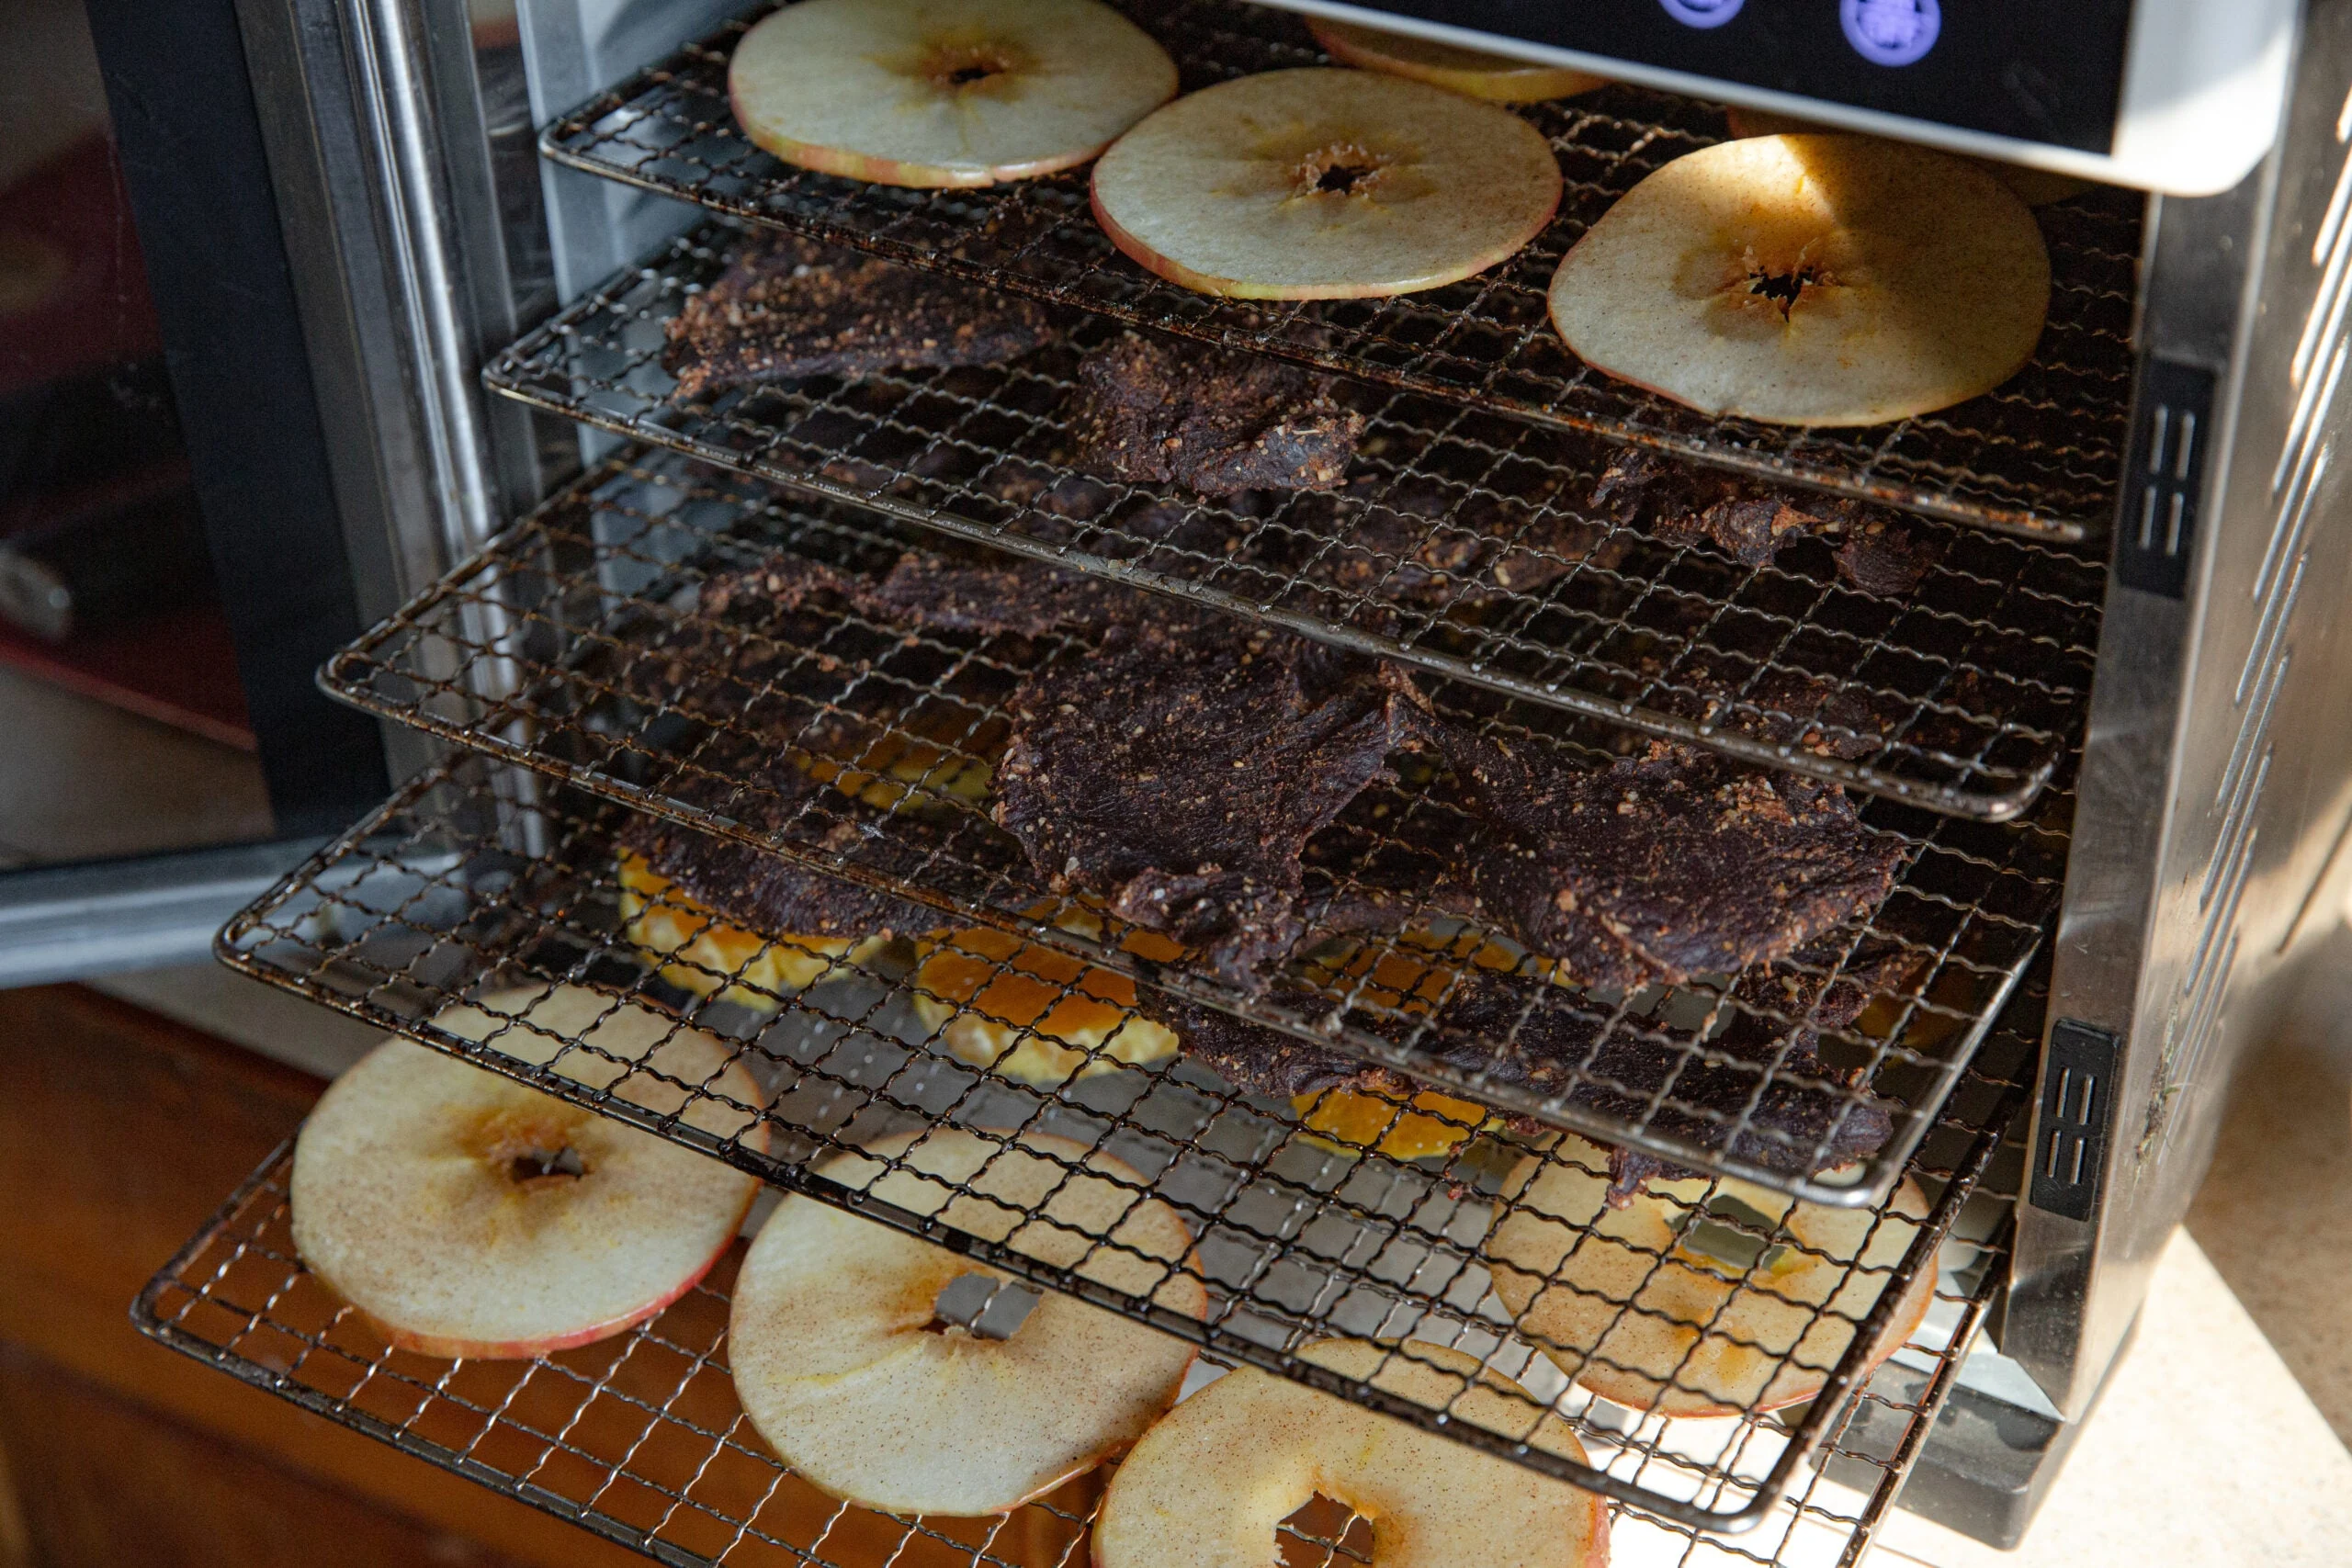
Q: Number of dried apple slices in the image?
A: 9